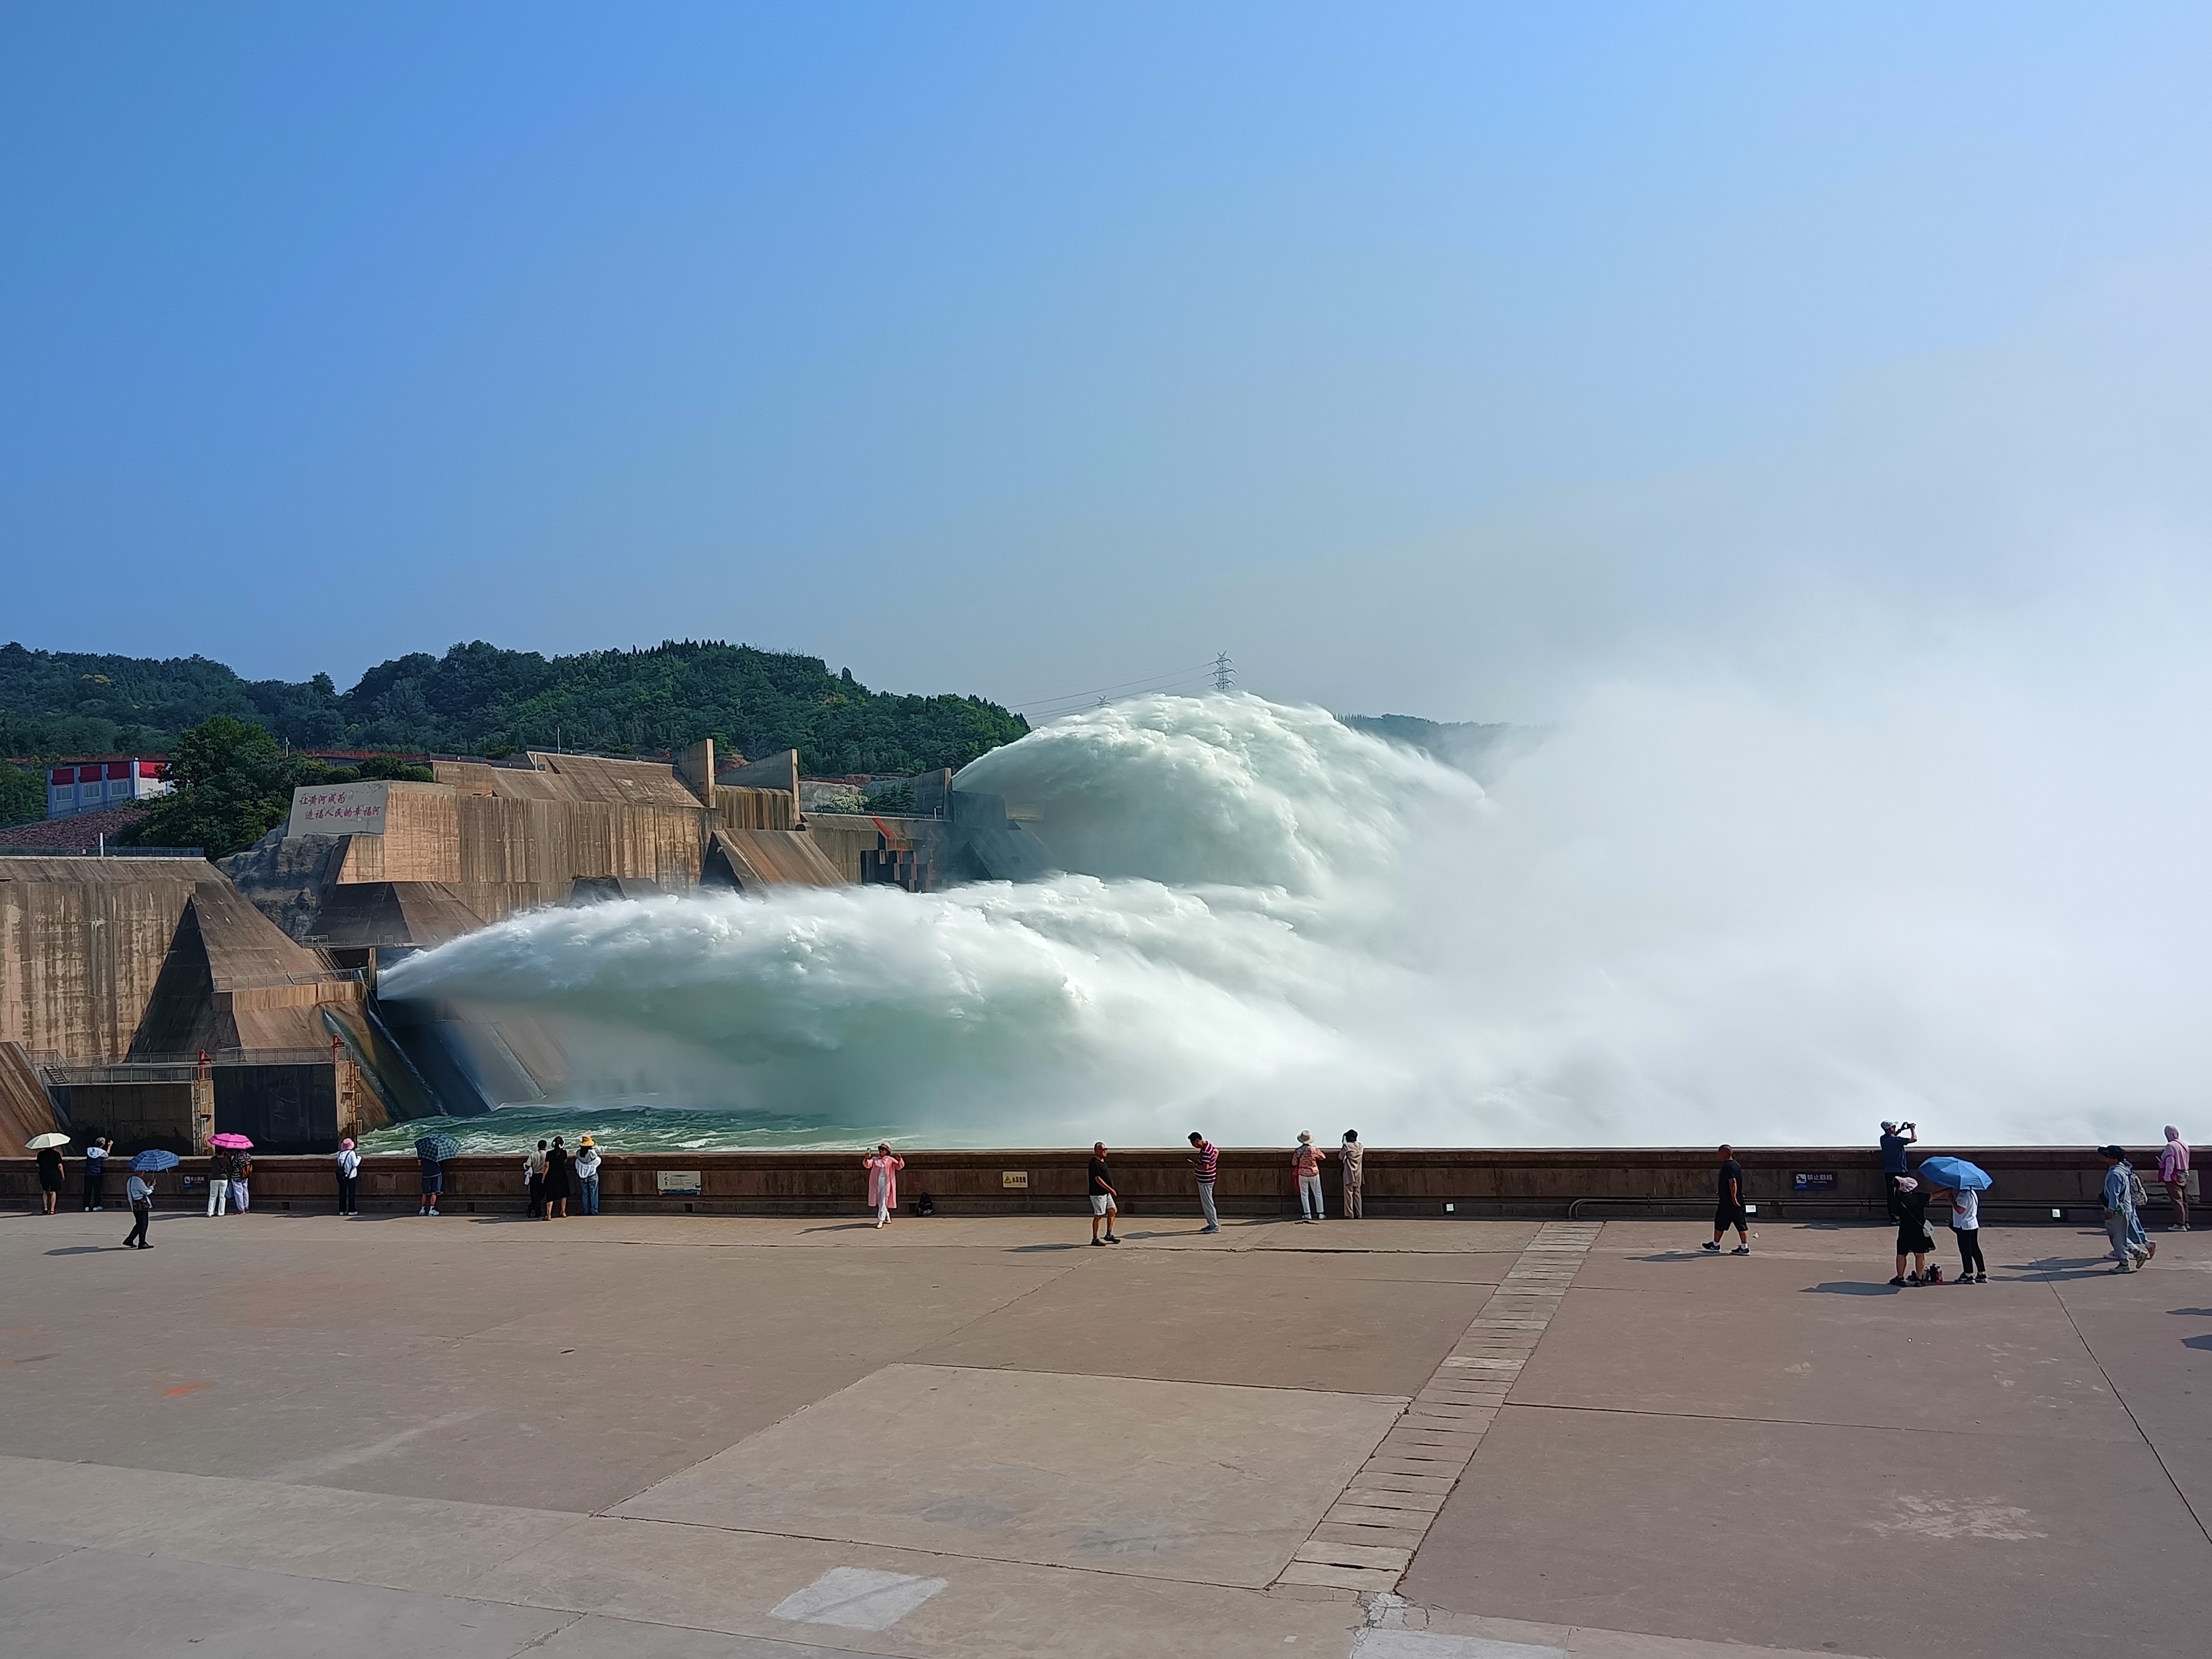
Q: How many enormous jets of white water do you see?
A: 2